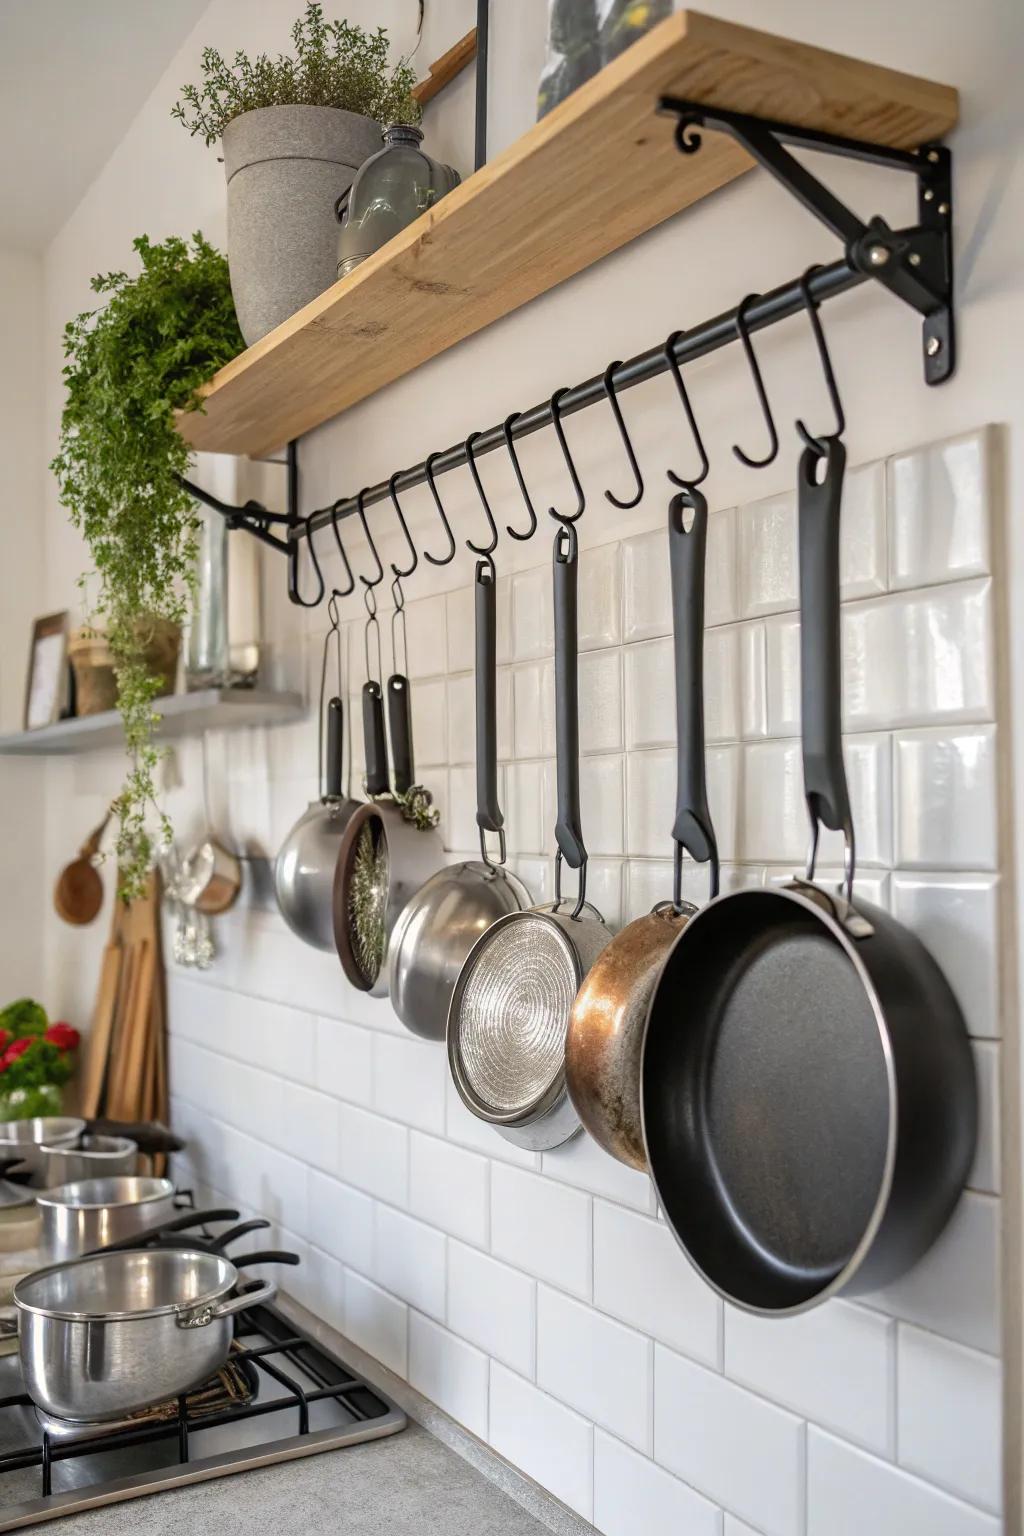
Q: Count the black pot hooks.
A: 12